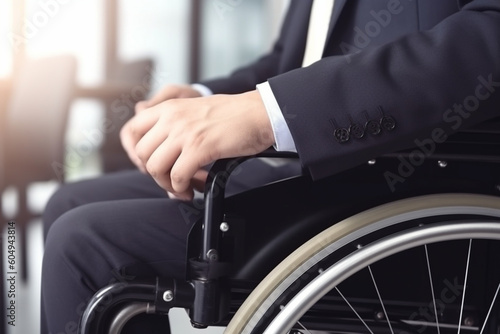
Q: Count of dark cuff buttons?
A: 4